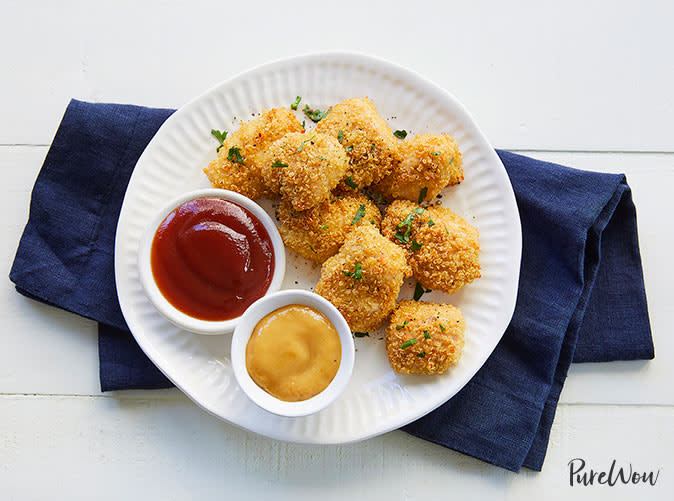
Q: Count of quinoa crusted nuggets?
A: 8